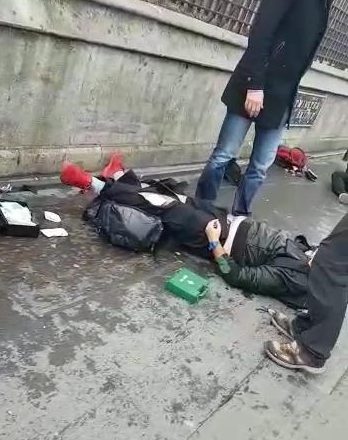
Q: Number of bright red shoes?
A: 2